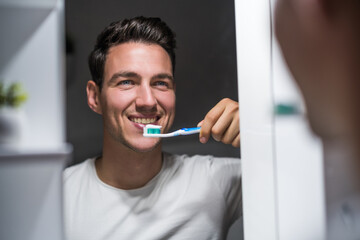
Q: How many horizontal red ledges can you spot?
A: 0